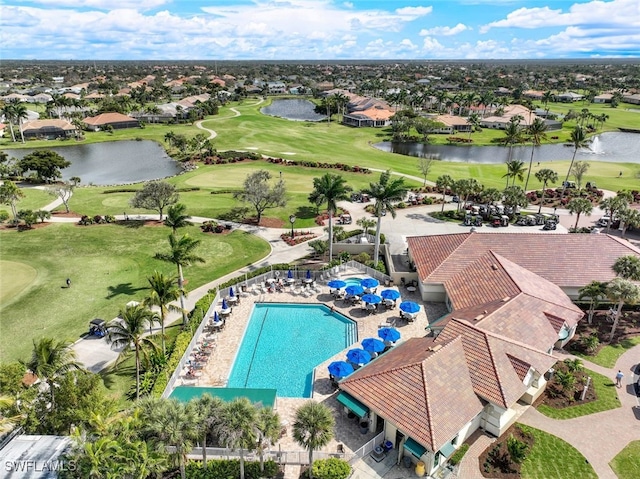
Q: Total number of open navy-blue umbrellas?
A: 10